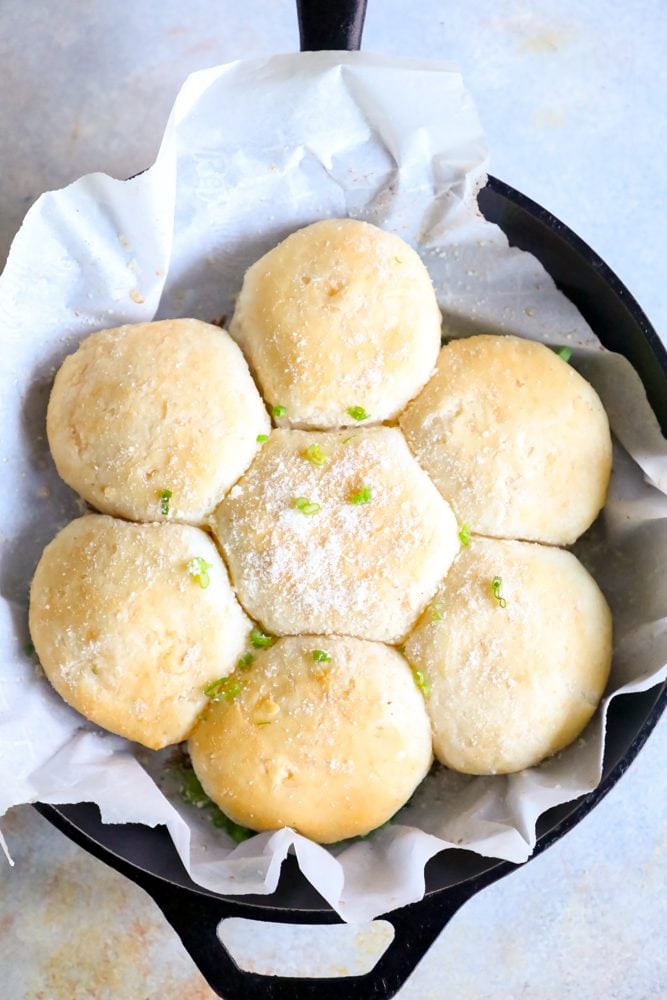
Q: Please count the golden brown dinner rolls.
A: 7